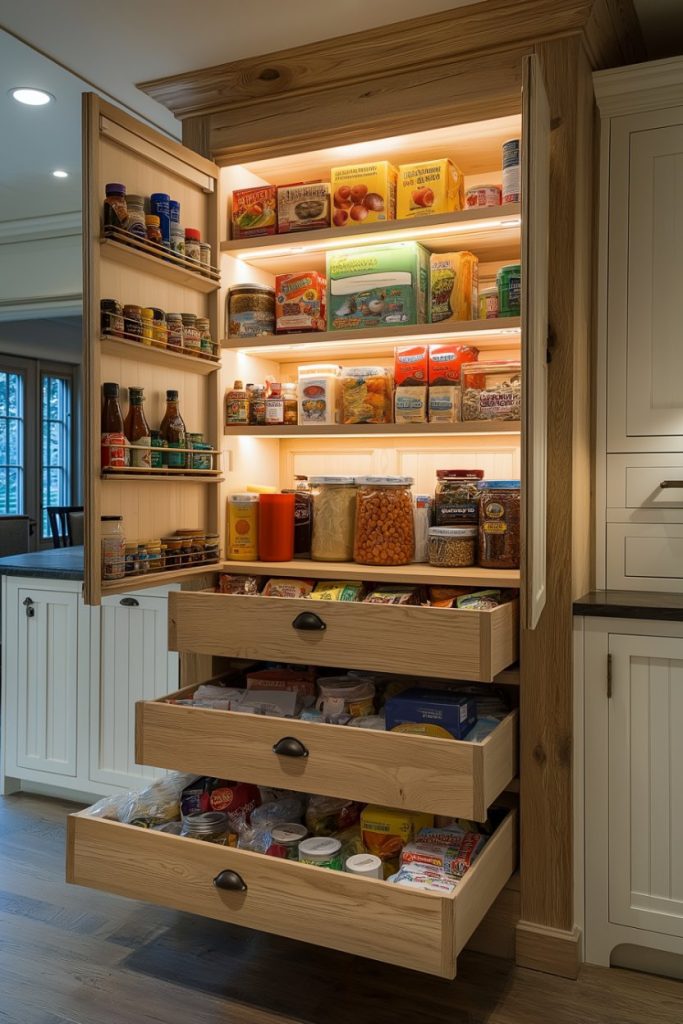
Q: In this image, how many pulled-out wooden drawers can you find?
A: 3